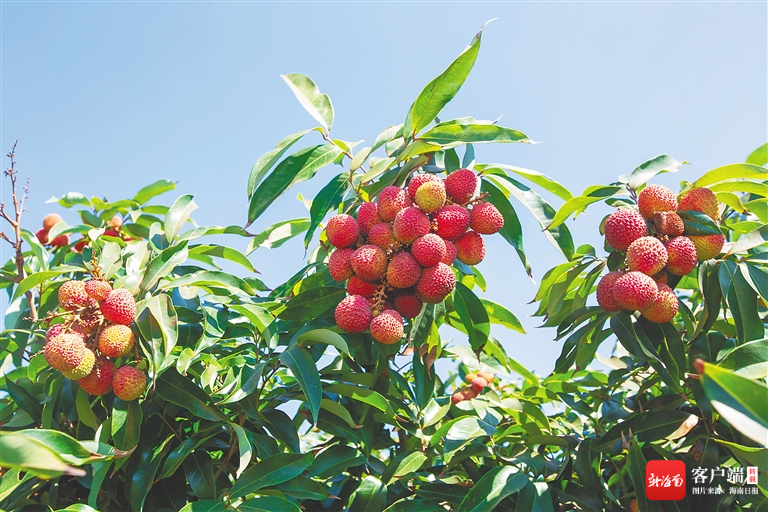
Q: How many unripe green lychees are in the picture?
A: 2